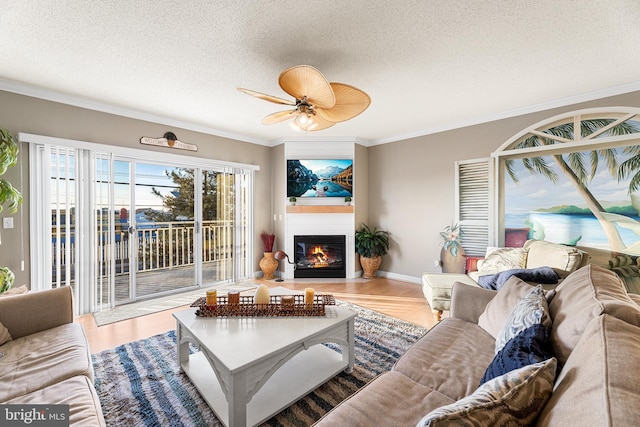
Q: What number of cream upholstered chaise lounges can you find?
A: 1